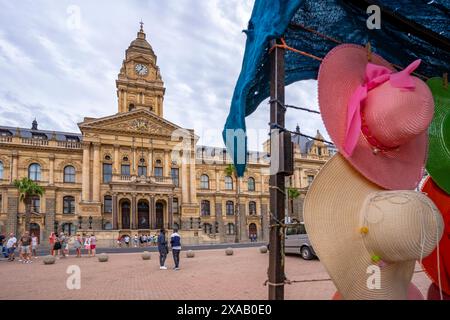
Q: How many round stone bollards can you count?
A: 6